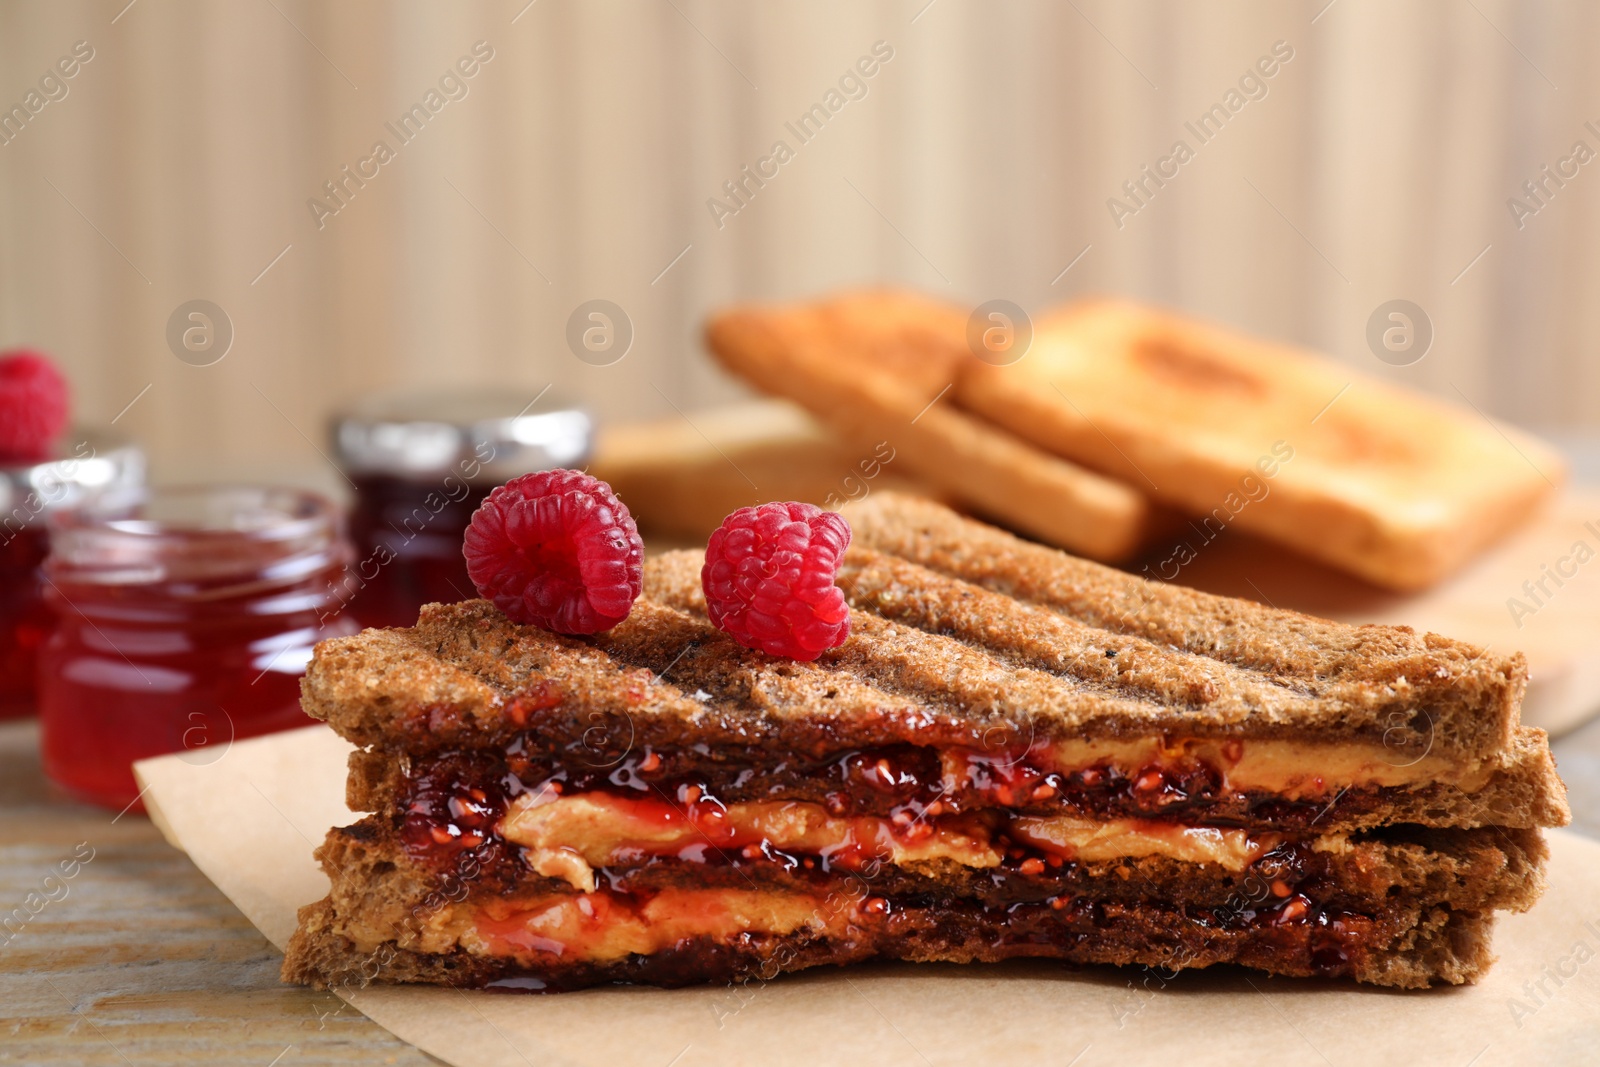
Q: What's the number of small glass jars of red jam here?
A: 3